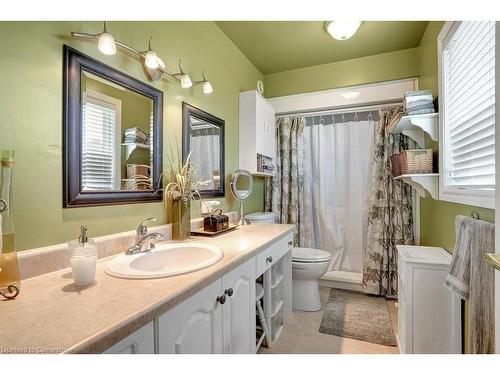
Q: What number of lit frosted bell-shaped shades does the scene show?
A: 4